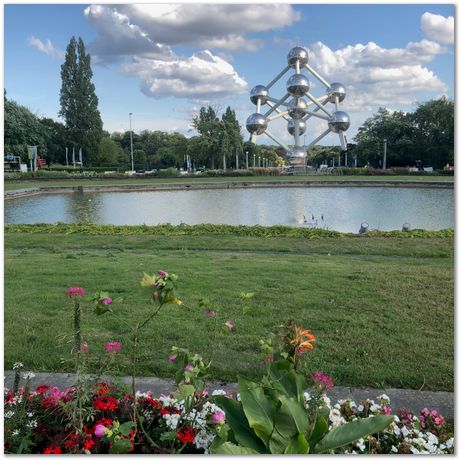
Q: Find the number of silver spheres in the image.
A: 9